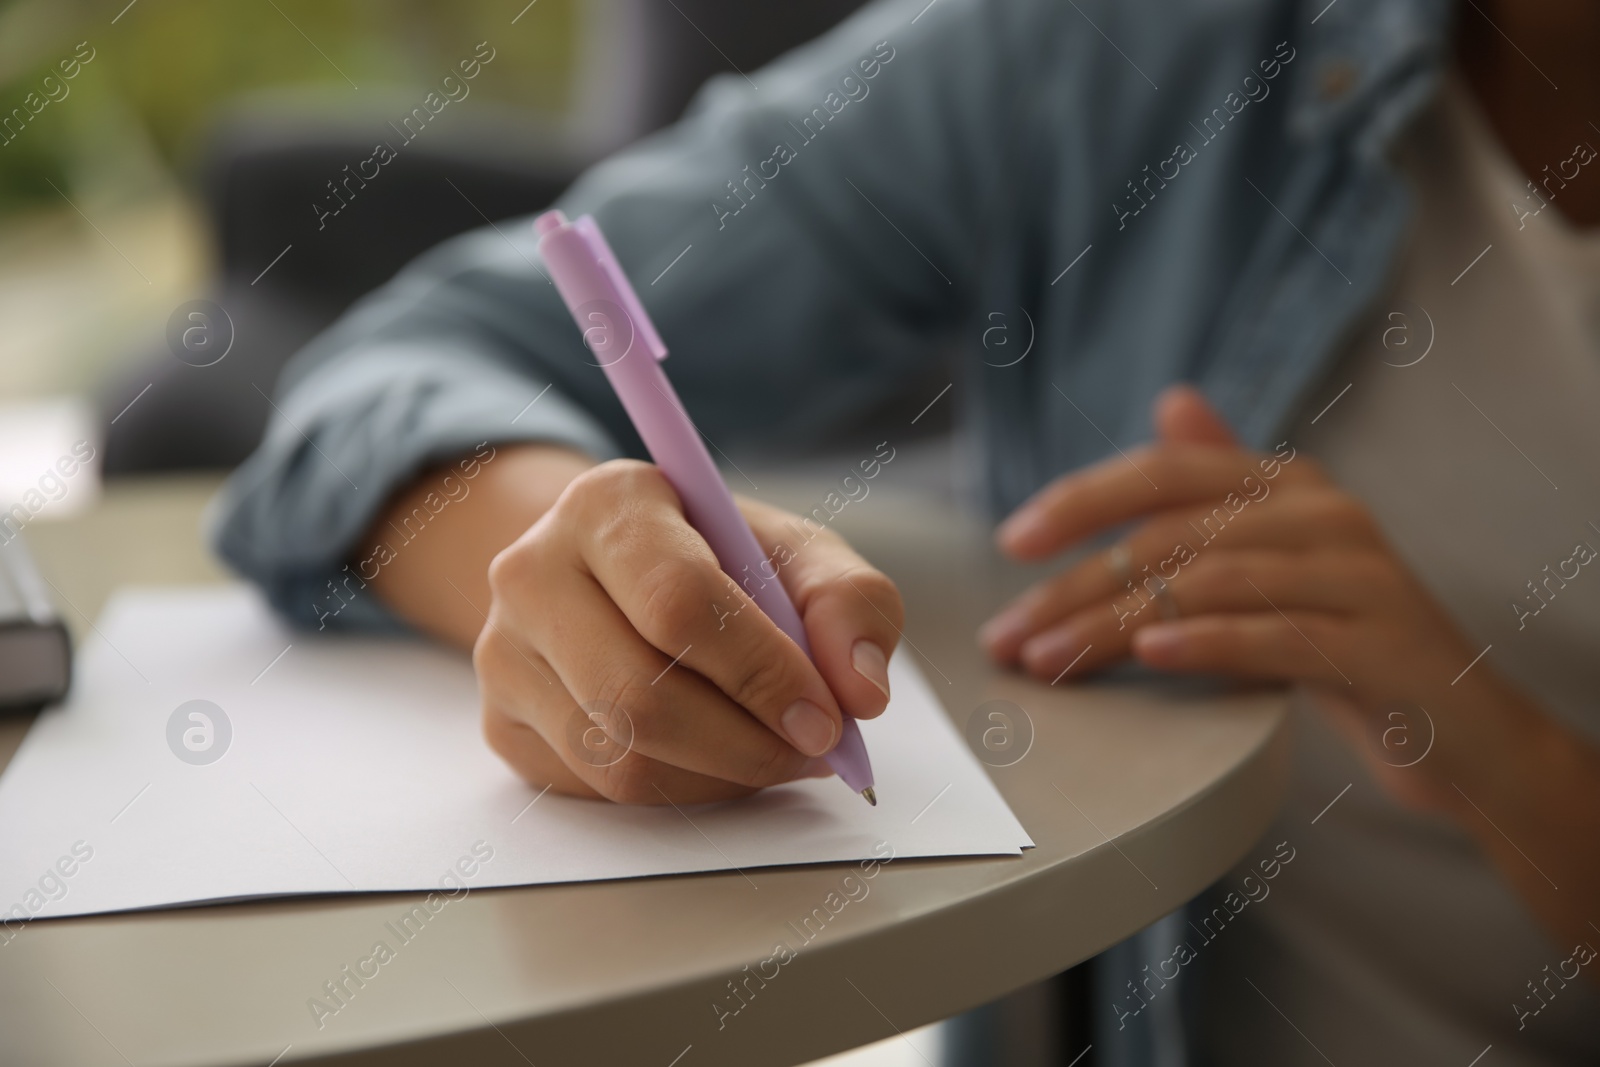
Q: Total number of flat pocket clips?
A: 1